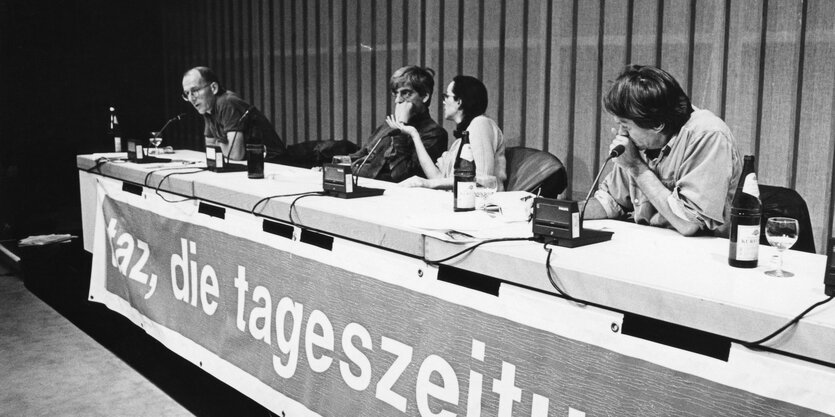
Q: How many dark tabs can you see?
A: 6